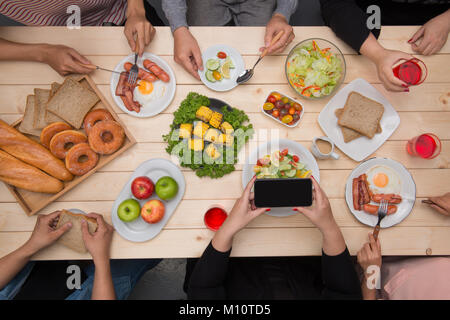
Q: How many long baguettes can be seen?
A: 2